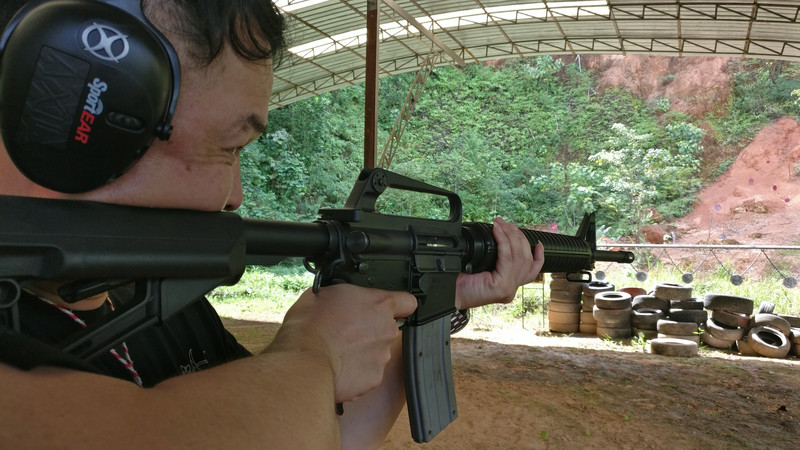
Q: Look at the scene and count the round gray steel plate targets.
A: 5